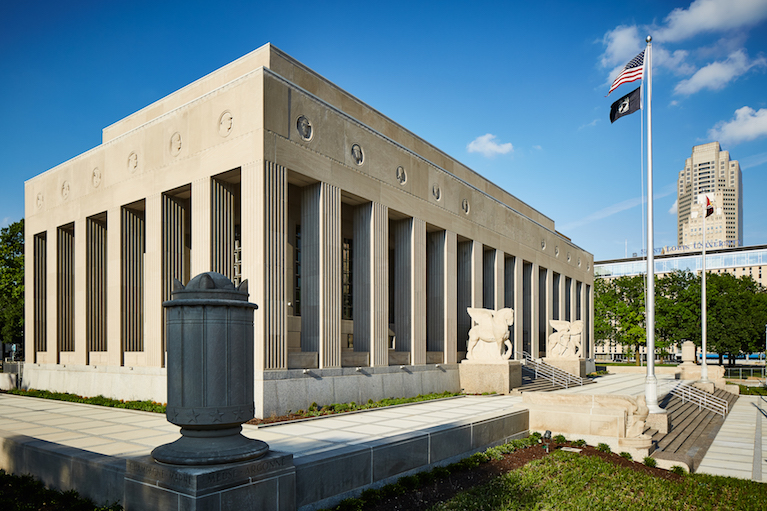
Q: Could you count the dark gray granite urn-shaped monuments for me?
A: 1